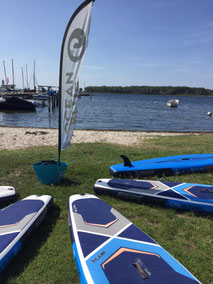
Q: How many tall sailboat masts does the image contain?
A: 5